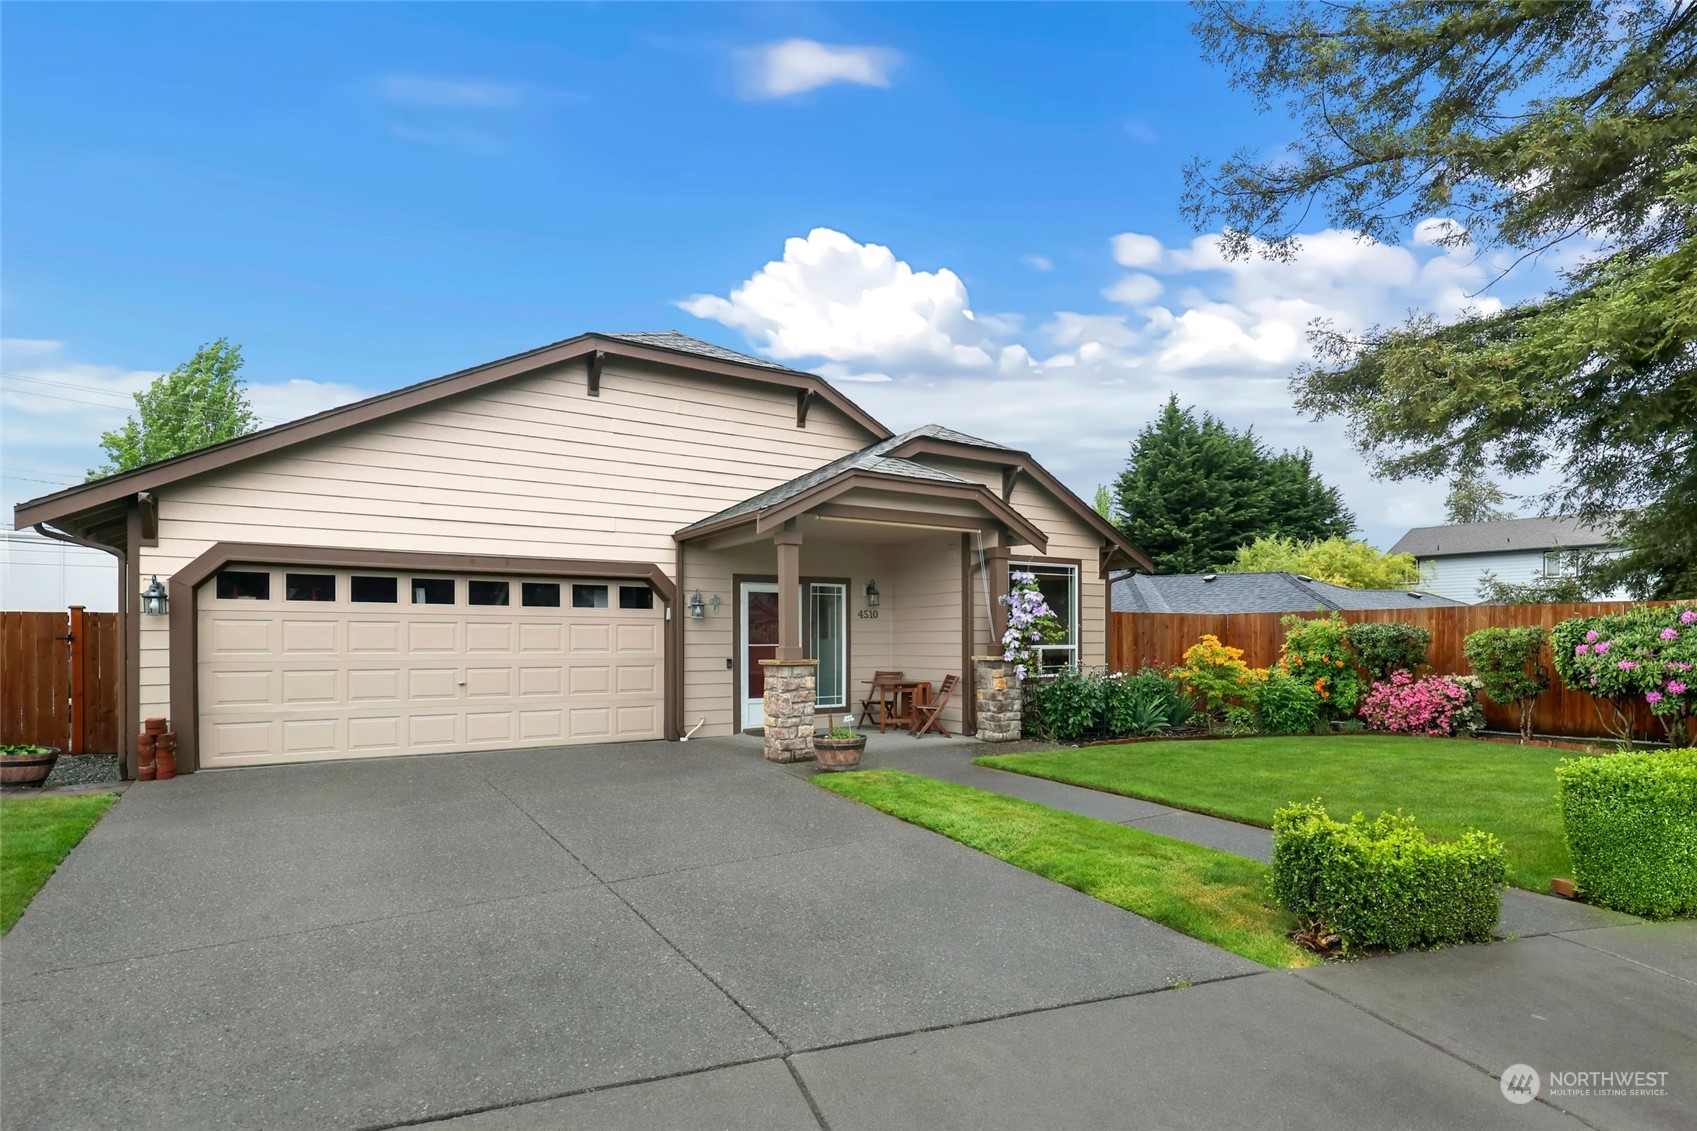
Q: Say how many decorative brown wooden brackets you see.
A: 5